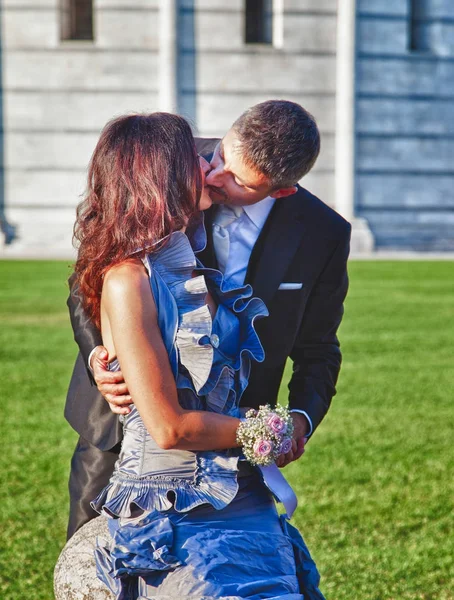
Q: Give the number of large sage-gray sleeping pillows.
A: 0